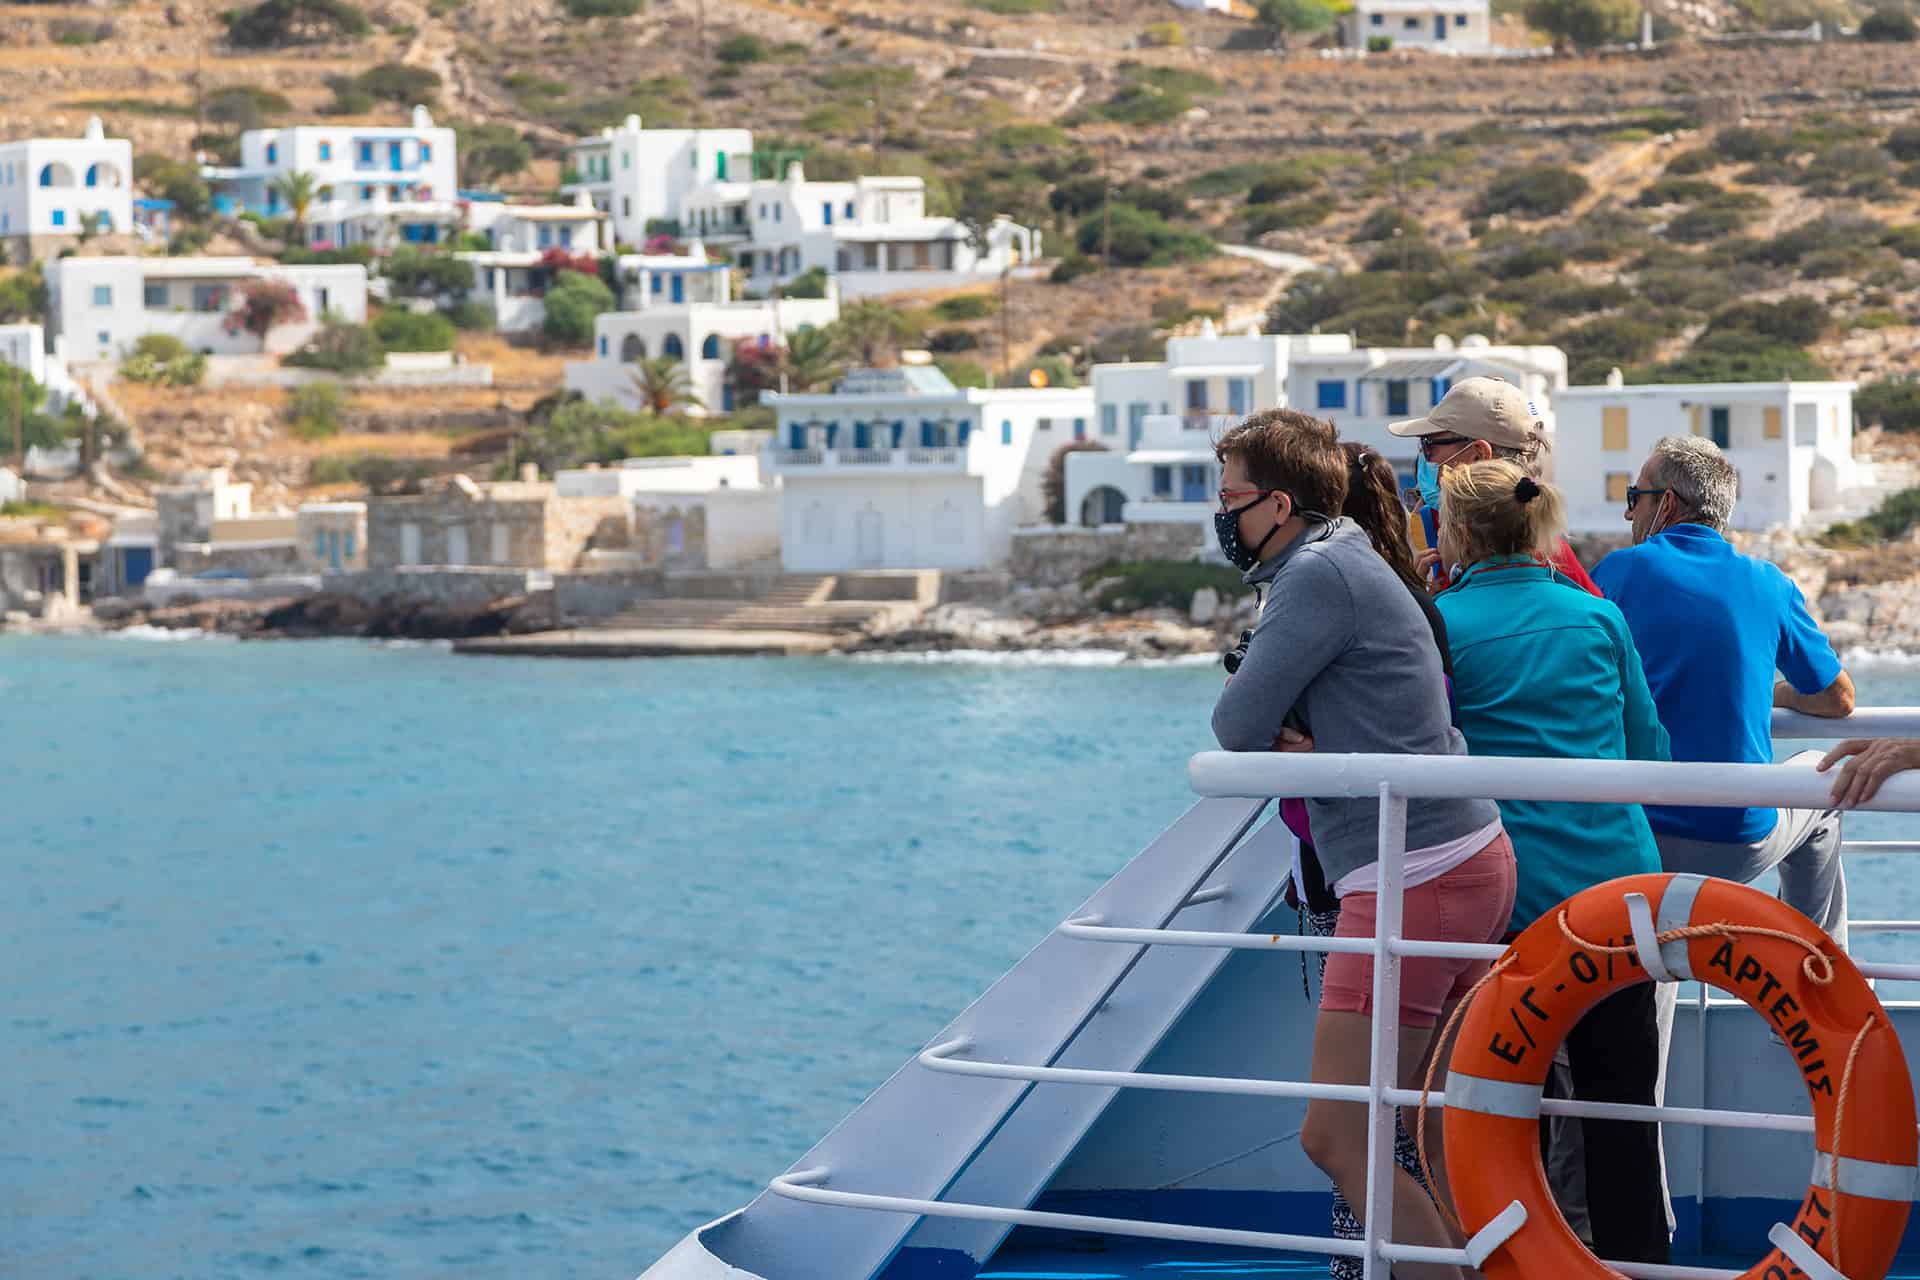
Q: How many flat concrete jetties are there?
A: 1